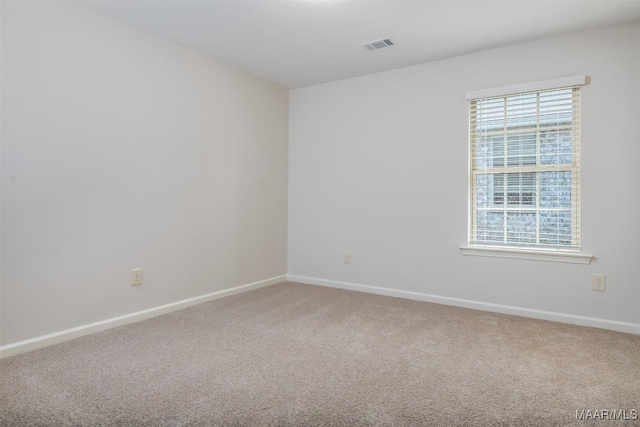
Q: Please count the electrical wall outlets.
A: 3